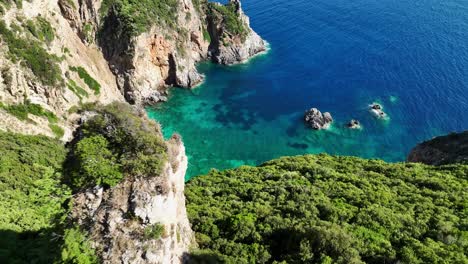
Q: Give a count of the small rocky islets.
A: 3